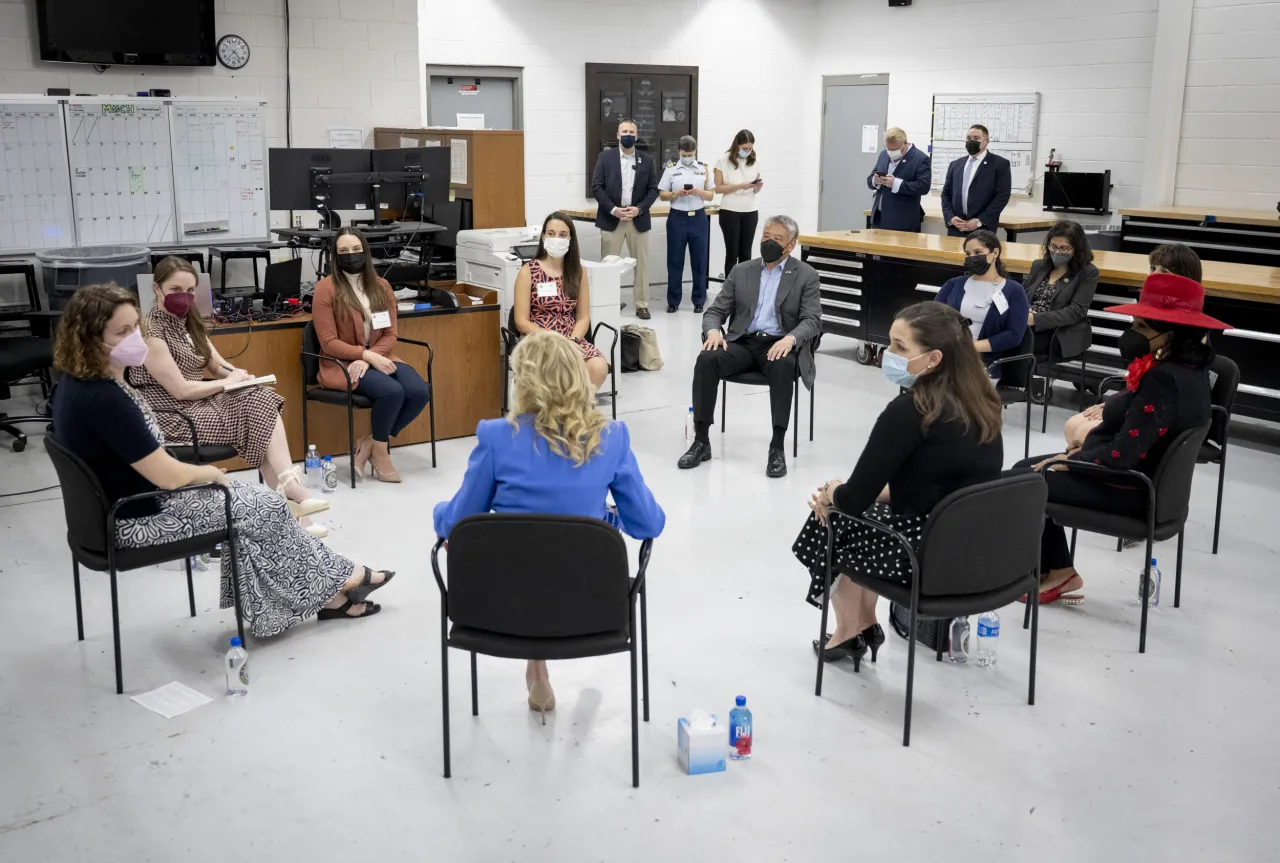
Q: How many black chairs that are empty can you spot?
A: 1